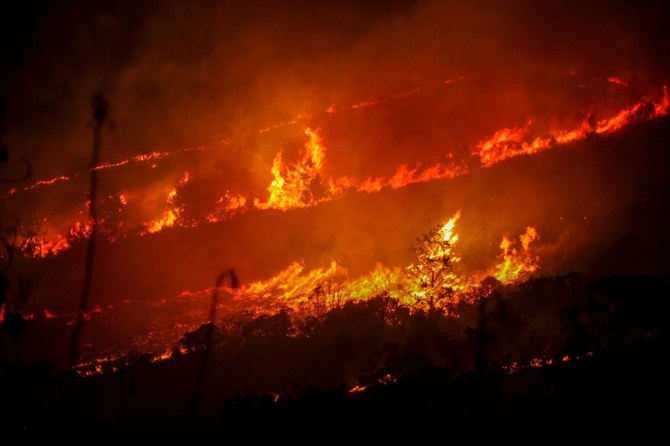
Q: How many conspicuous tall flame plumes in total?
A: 3